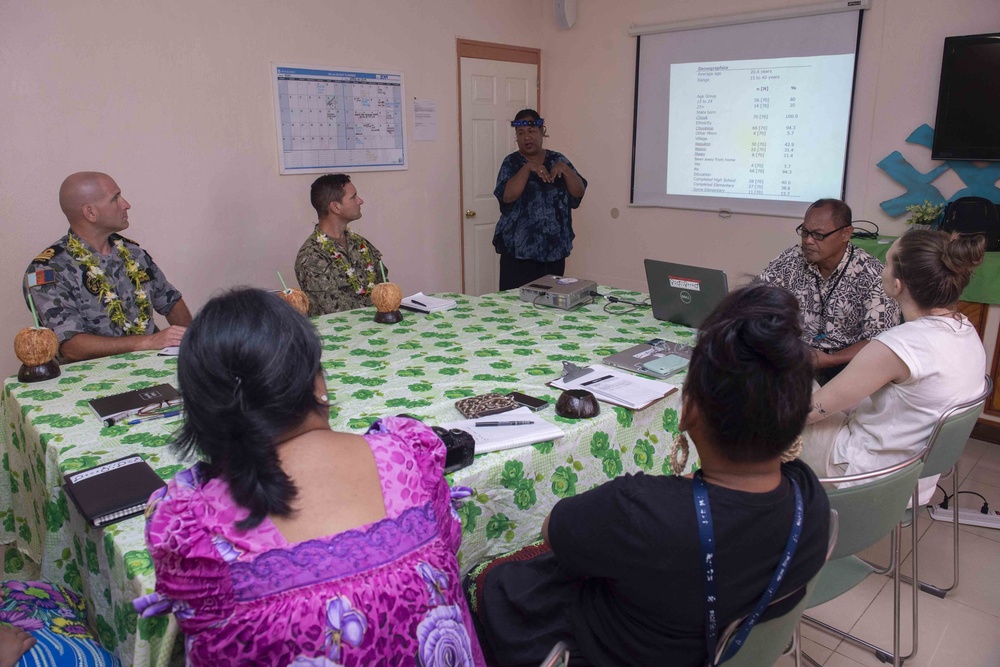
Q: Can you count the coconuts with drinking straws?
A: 3